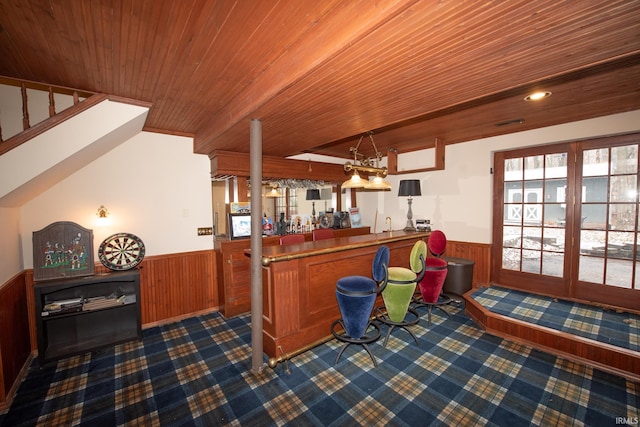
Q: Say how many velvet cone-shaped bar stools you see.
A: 3